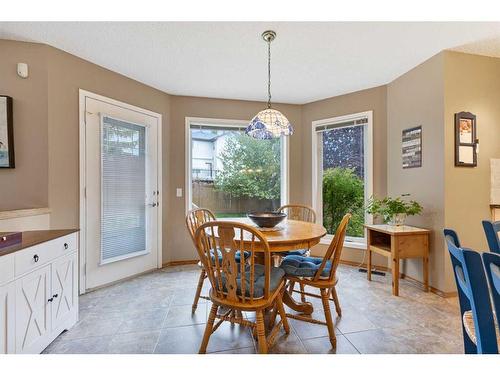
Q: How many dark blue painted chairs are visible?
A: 3